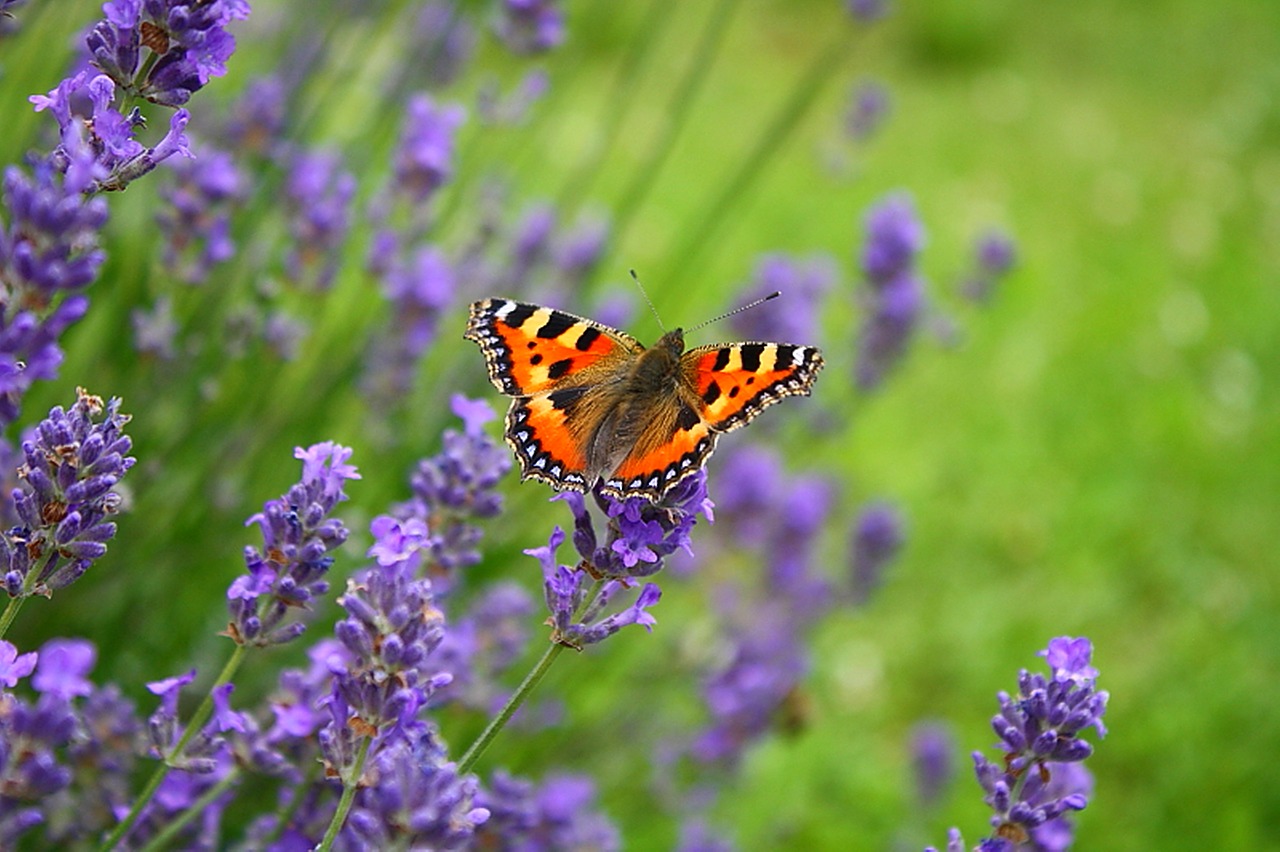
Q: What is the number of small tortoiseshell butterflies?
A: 1